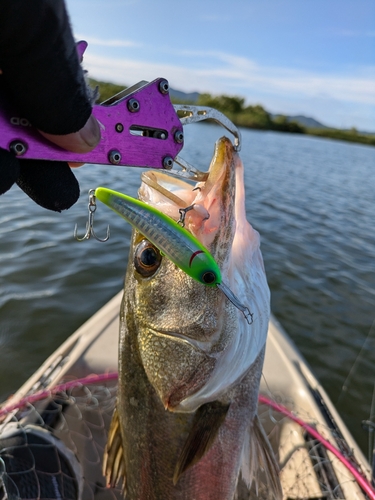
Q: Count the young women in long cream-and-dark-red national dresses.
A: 0